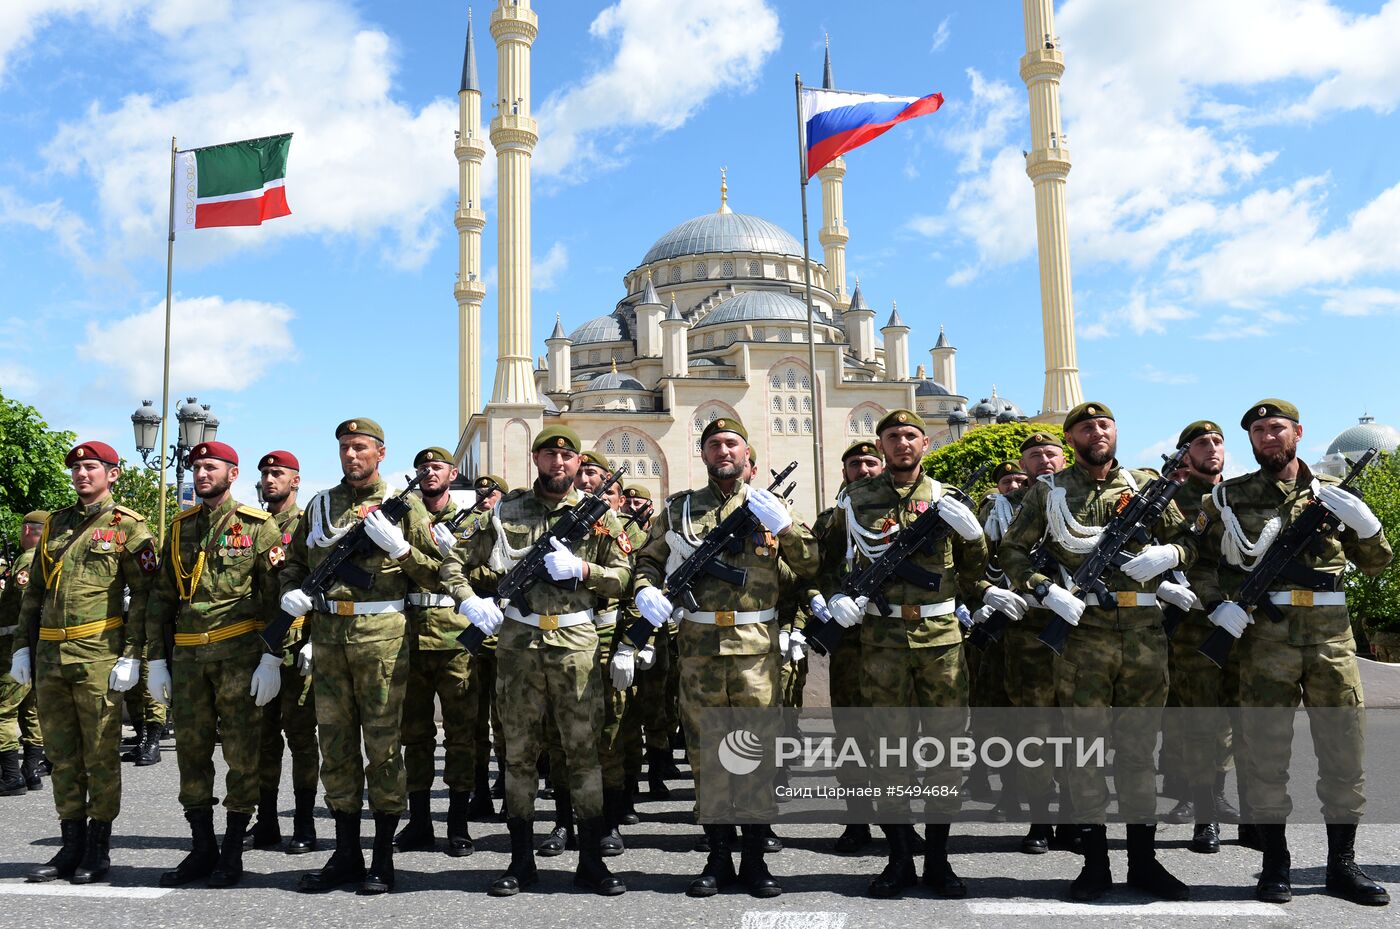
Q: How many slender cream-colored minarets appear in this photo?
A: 4